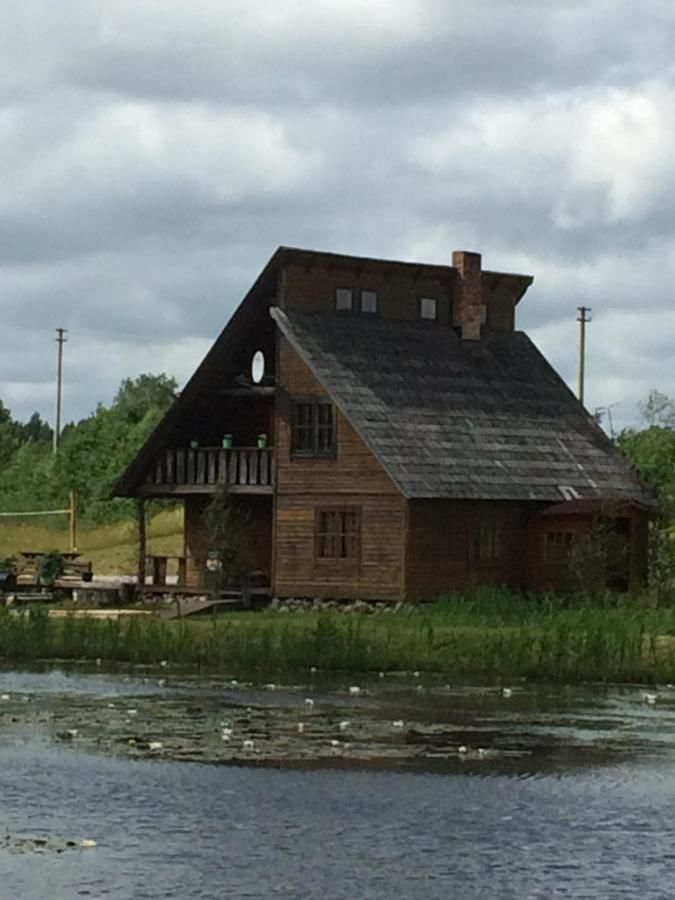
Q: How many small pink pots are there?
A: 0